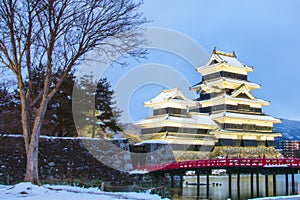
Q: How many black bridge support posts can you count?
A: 12